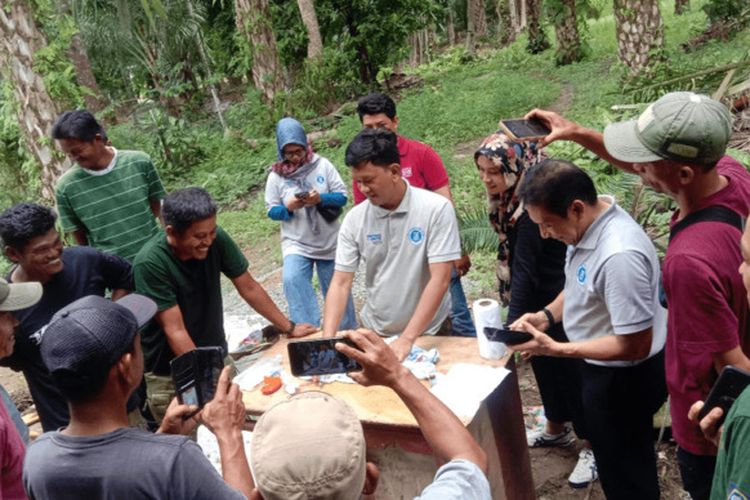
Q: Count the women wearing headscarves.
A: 2